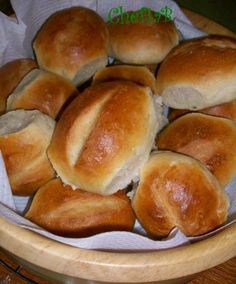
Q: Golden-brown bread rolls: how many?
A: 12